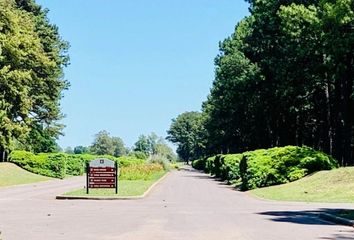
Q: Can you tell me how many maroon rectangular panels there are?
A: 4